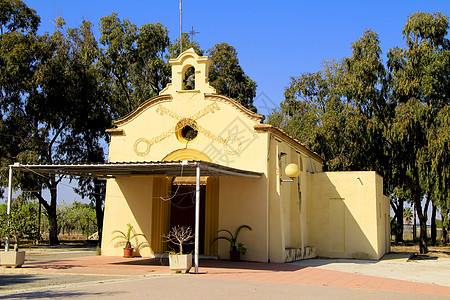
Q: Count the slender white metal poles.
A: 2